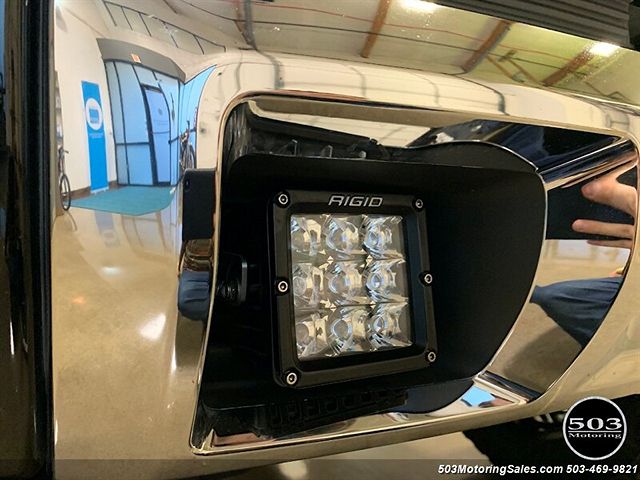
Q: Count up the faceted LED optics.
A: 9